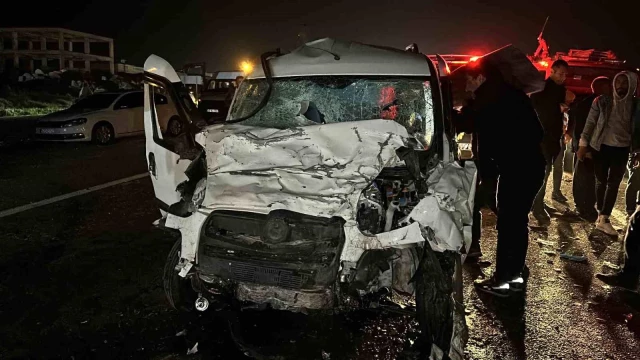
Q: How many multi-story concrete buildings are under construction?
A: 1